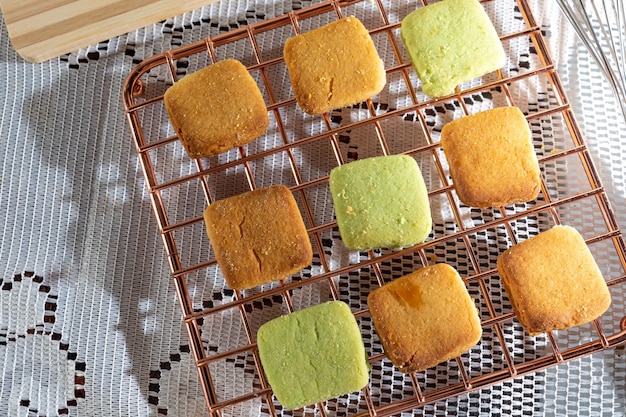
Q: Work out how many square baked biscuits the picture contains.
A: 9